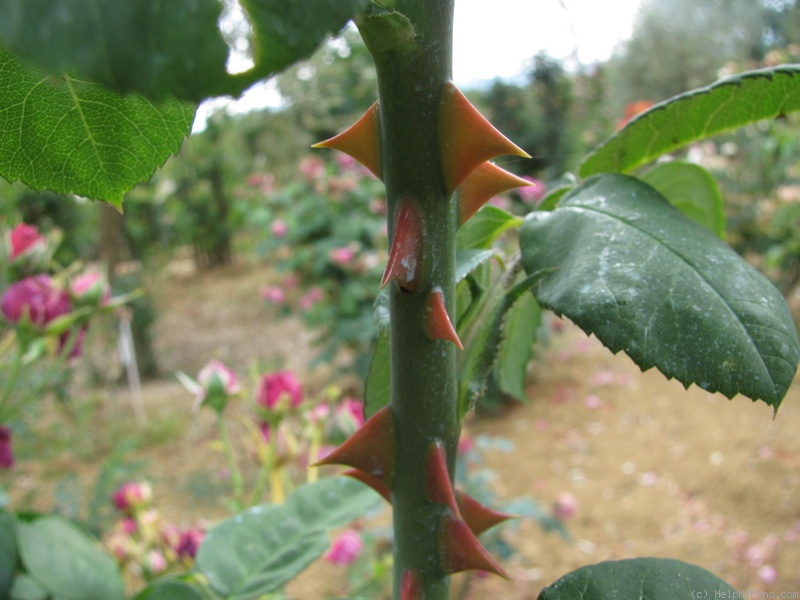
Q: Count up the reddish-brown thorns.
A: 11